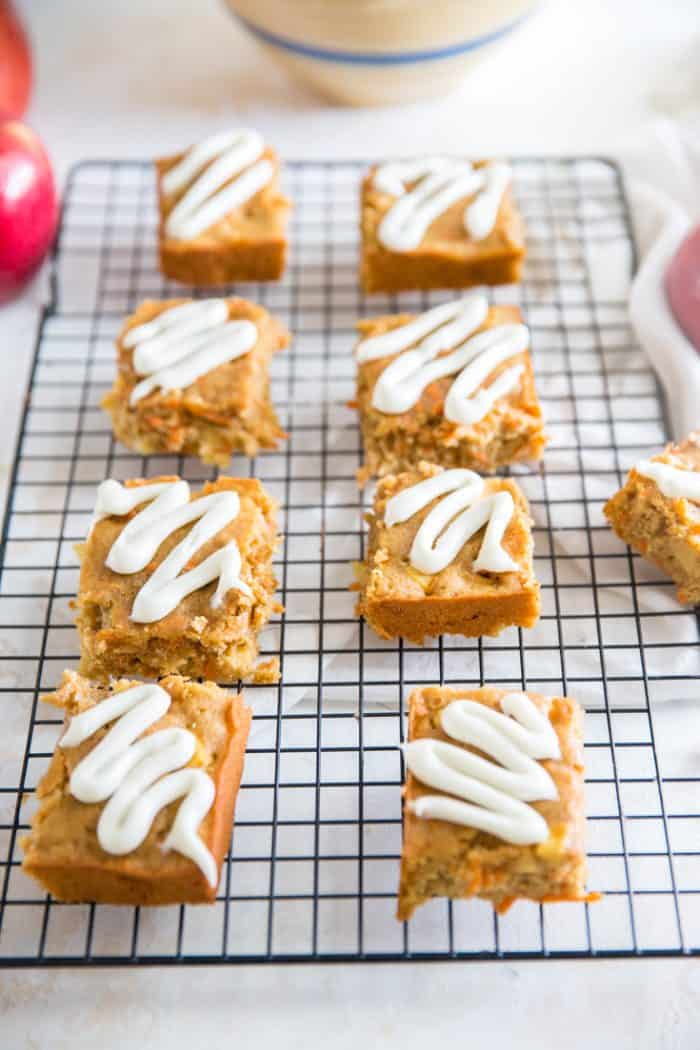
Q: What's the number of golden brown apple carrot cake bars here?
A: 9